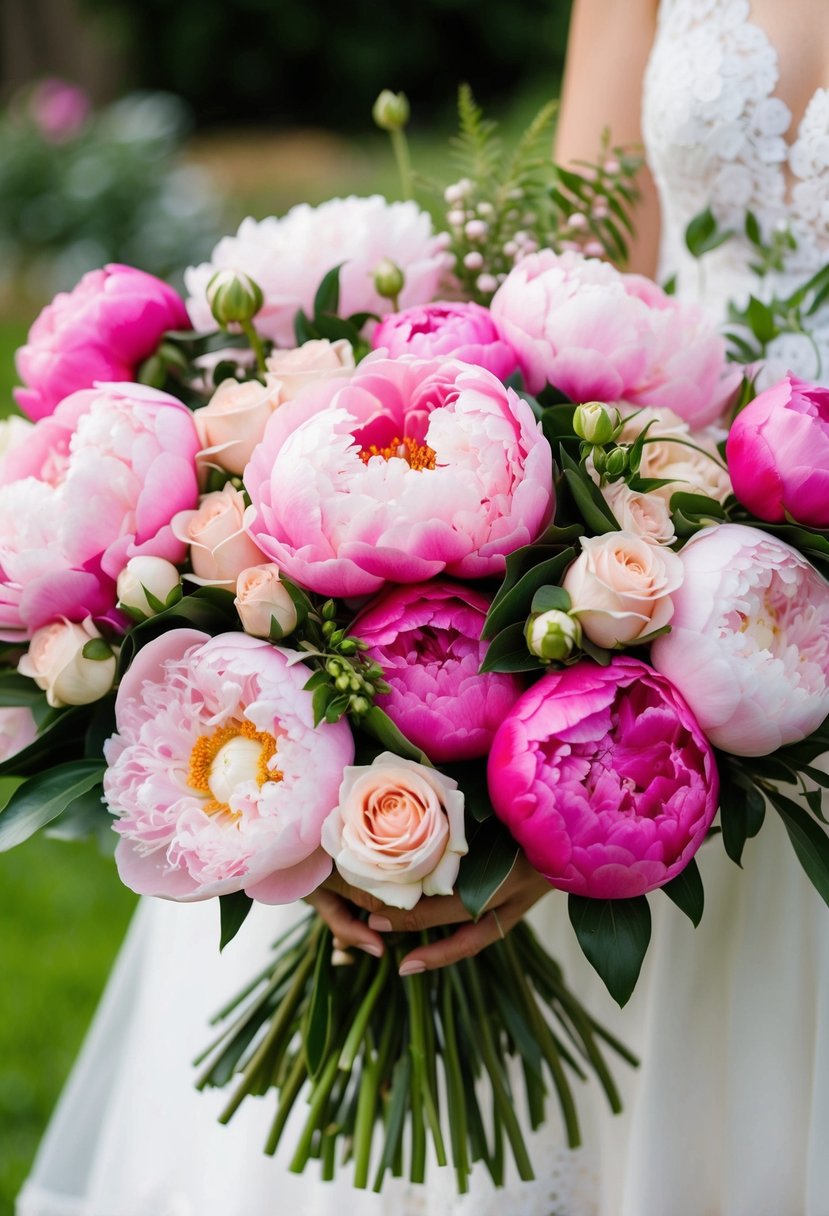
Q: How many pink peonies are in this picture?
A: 11